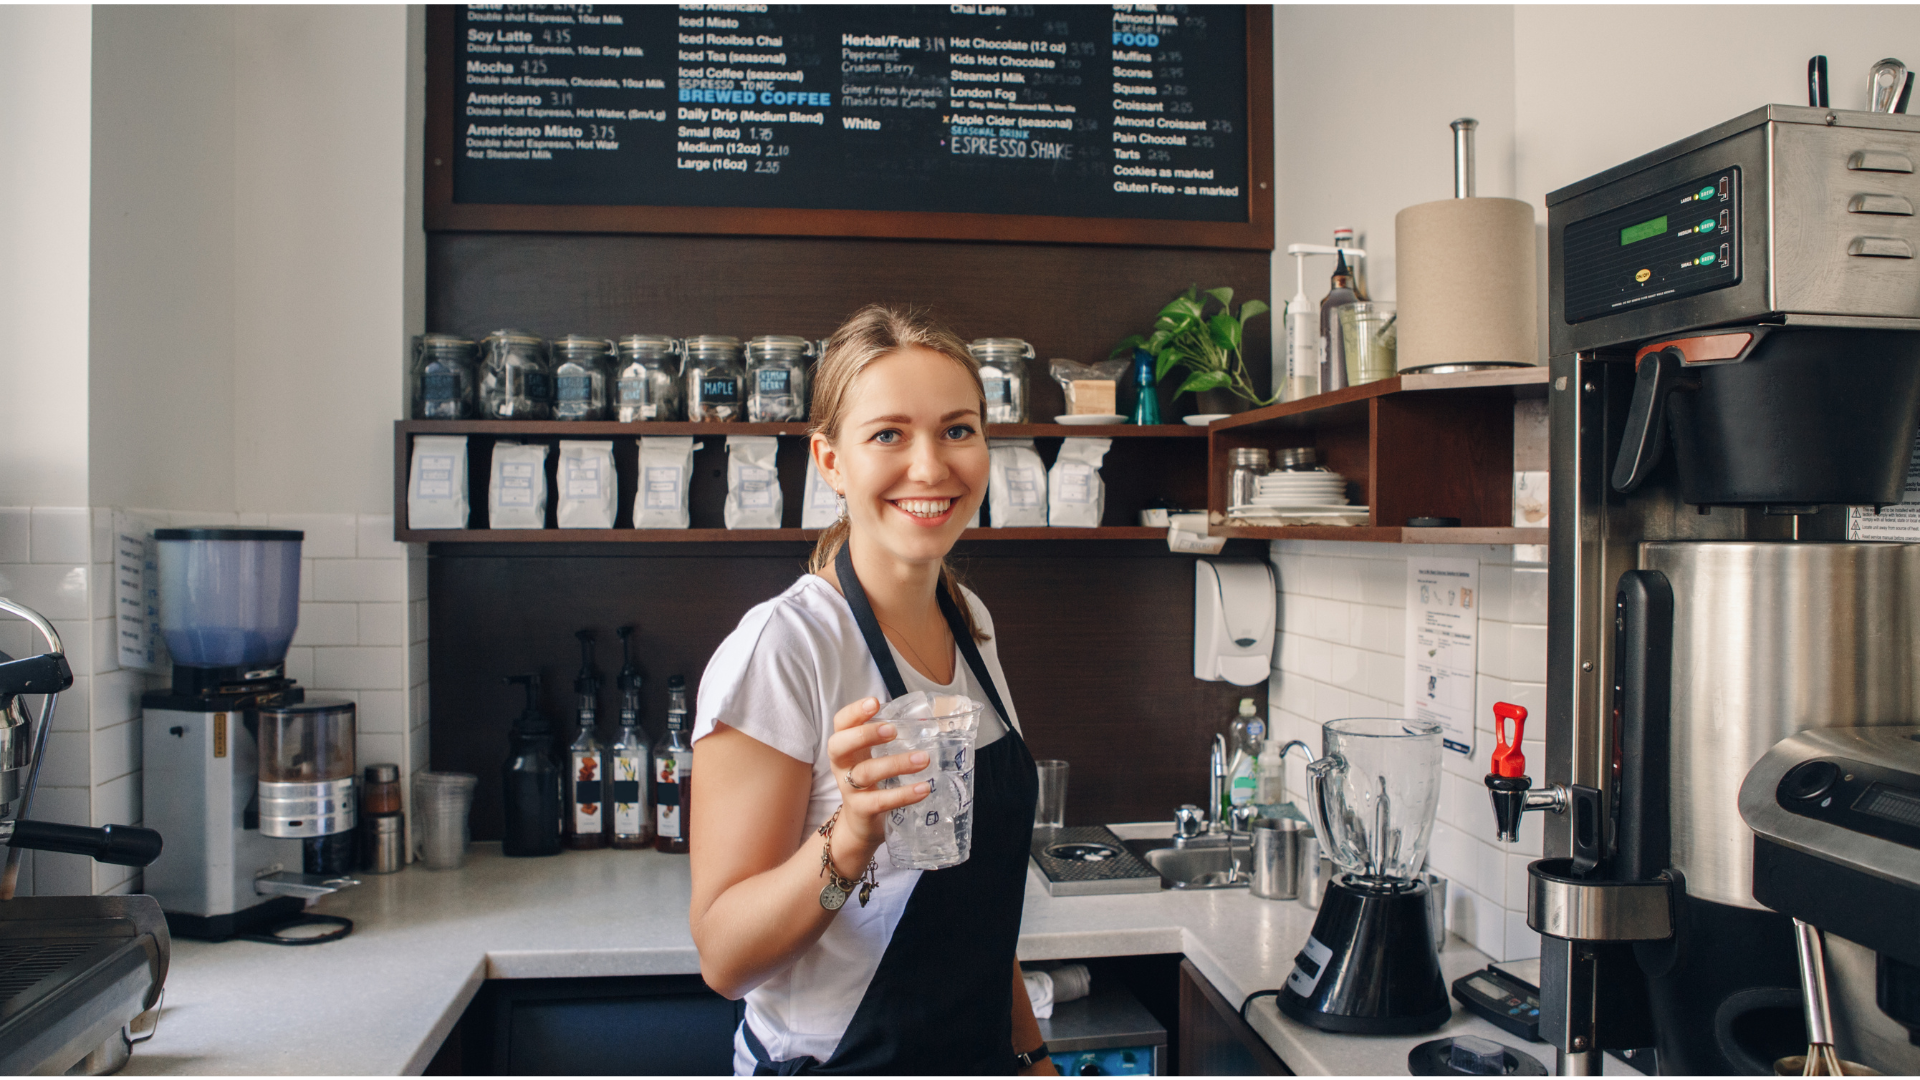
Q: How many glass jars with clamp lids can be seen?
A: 8